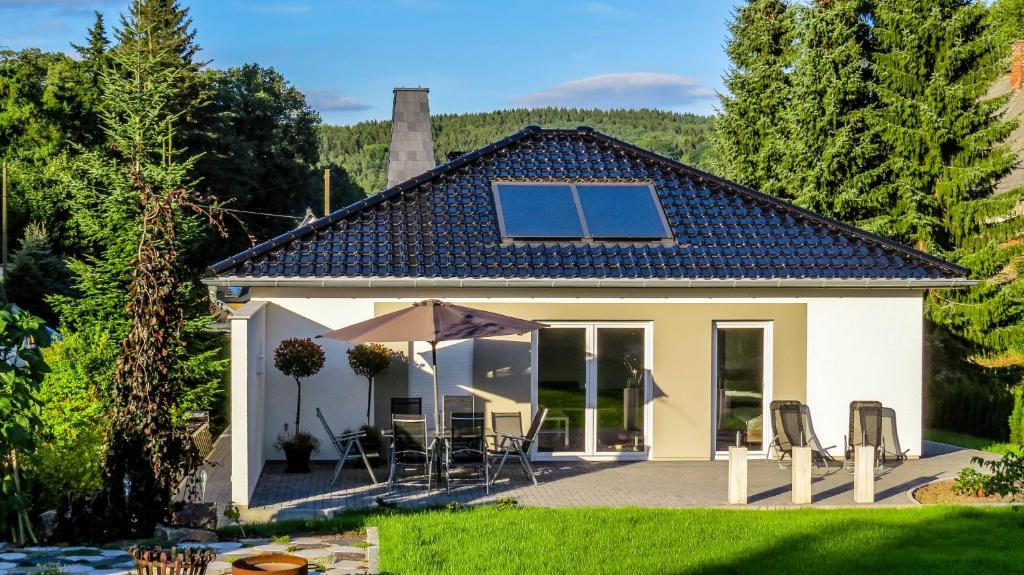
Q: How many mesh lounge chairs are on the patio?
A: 2